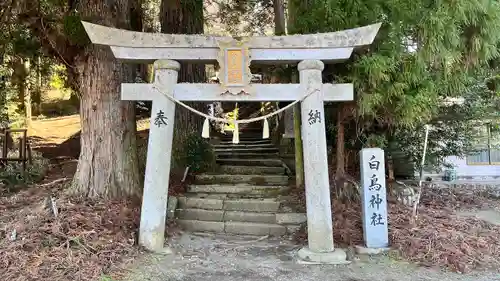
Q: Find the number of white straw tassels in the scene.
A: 3